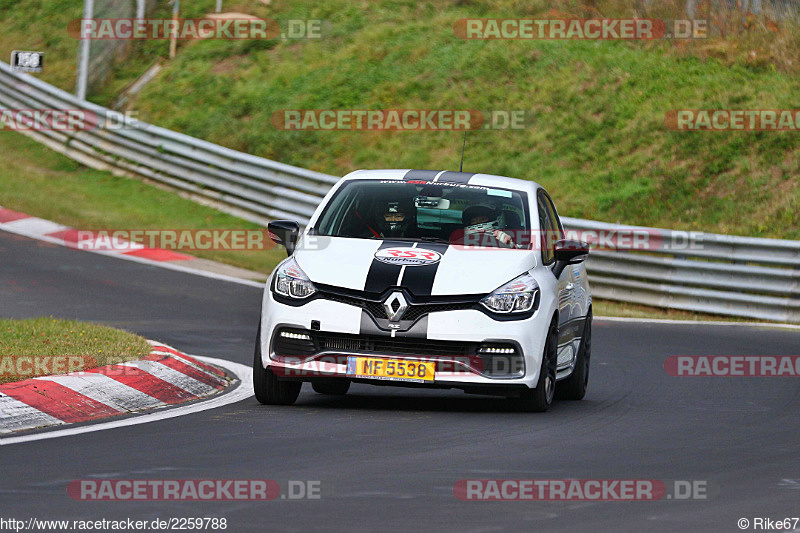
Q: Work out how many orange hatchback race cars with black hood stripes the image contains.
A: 0